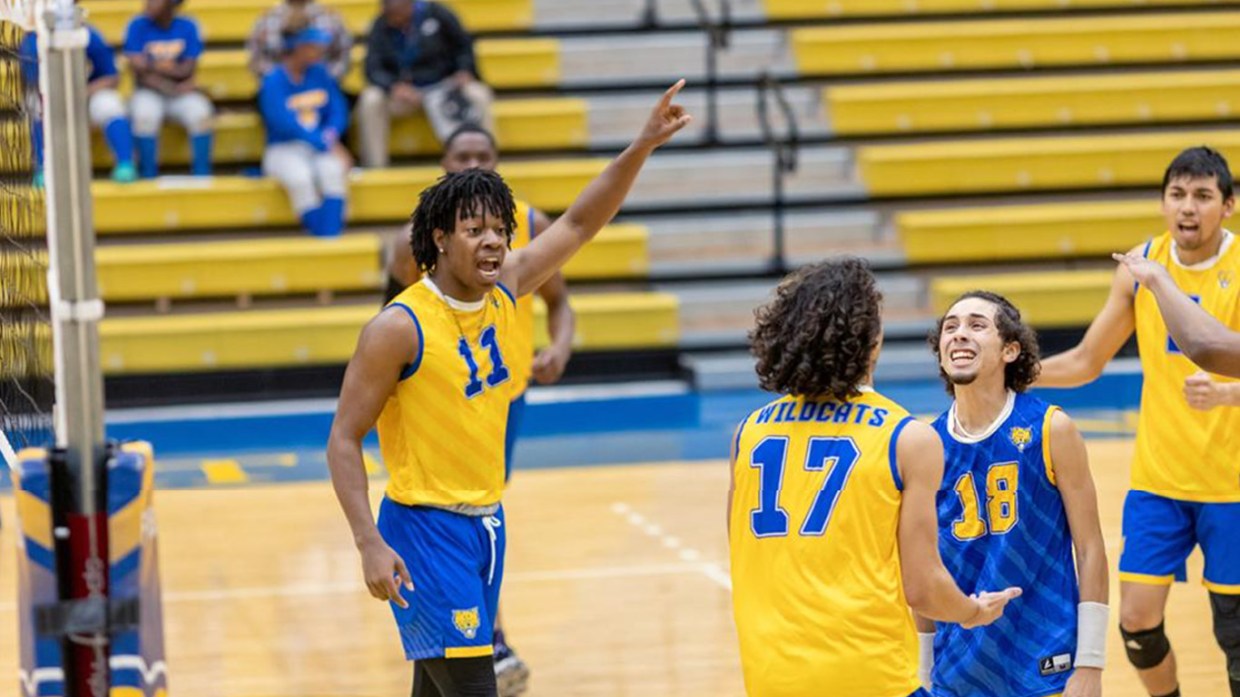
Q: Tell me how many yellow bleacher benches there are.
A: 12